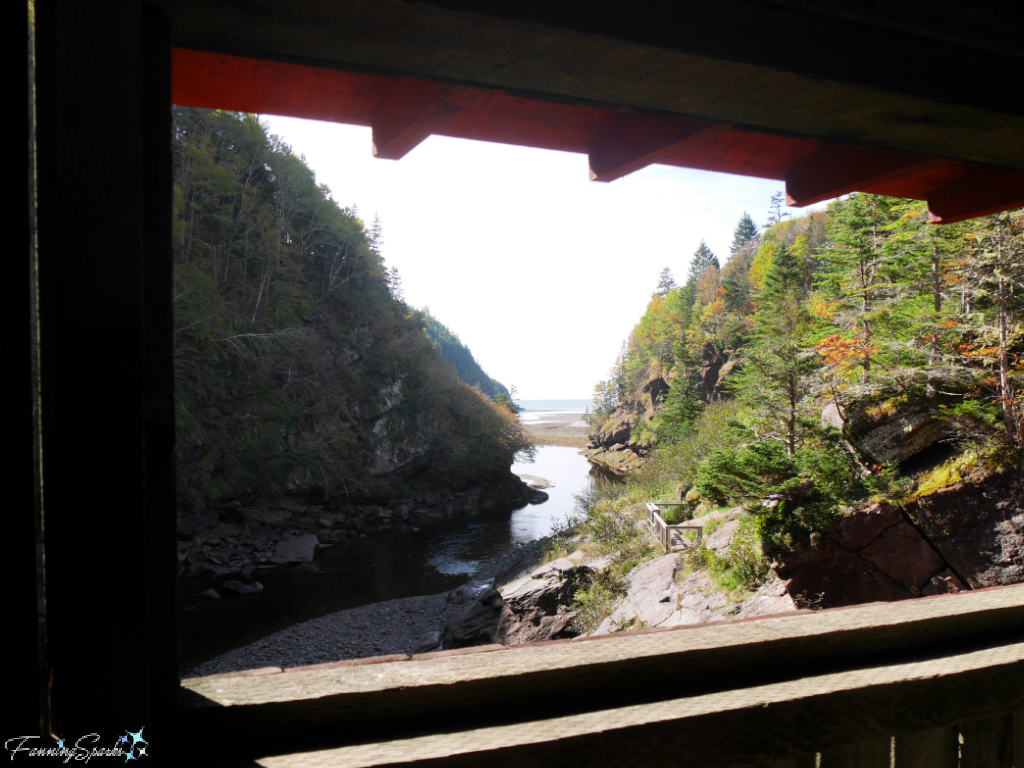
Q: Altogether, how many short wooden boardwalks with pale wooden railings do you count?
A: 1